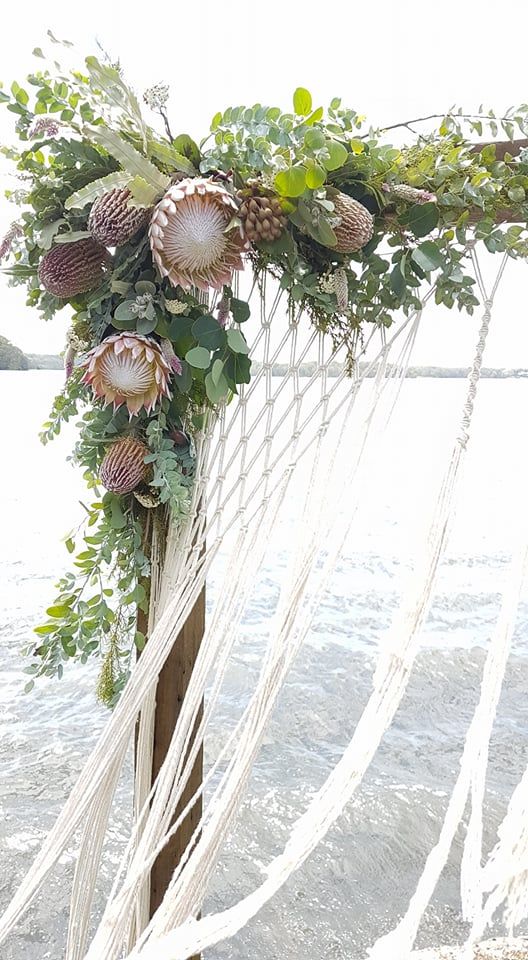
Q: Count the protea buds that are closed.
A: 4